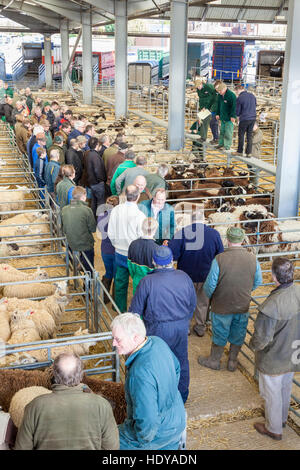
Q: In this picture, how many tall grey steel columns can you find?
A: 6